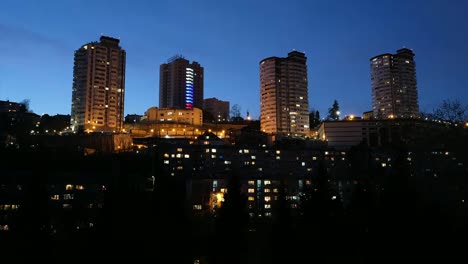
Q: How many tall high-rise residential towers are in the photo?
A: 4